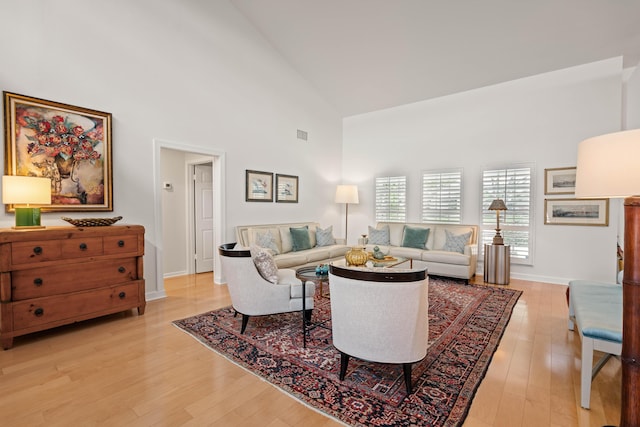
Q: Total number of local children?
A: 0